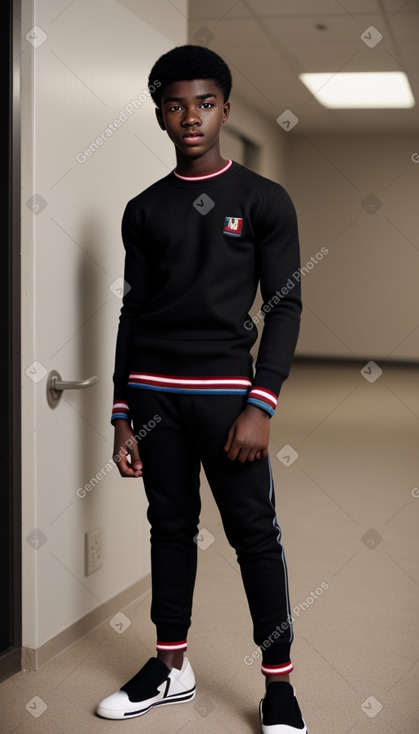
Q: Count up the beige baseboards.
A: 1